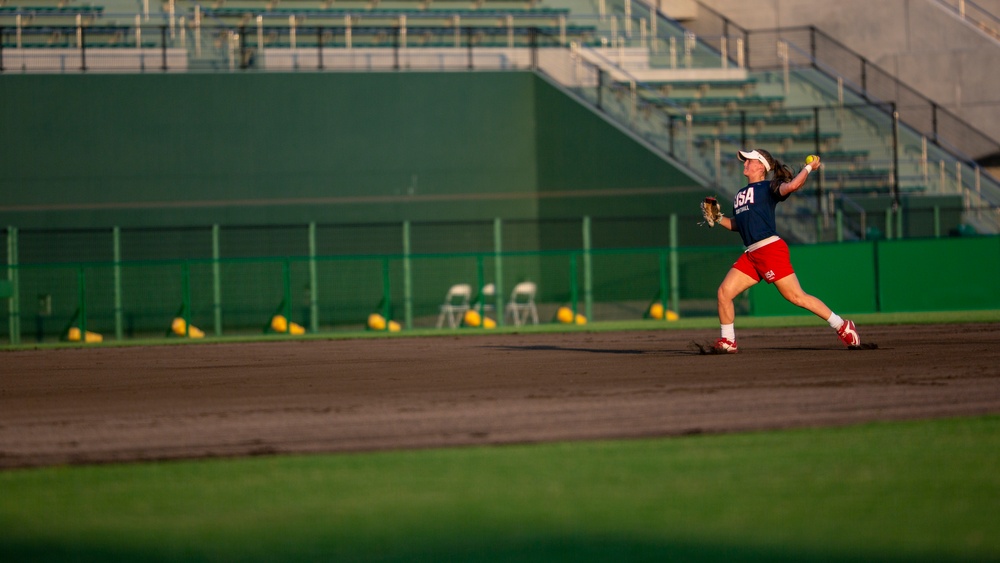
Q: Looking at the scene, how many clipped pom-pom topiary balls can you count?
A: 0